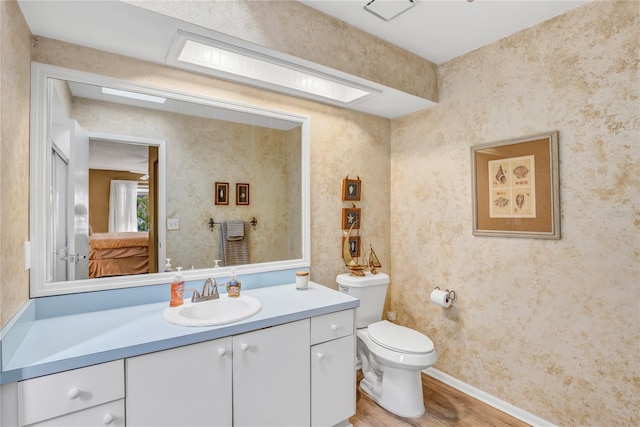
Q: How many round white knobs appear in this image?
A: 6